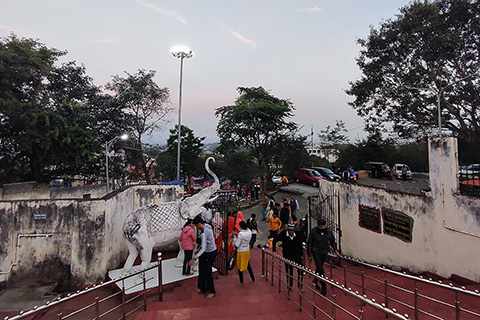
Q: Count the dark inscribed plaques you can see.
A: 2